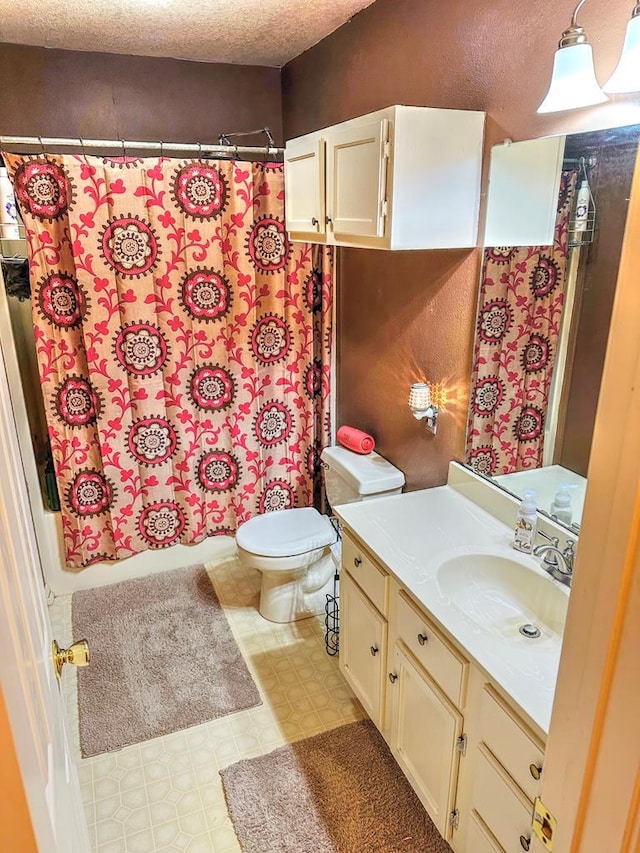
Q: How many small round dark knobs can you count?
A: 8